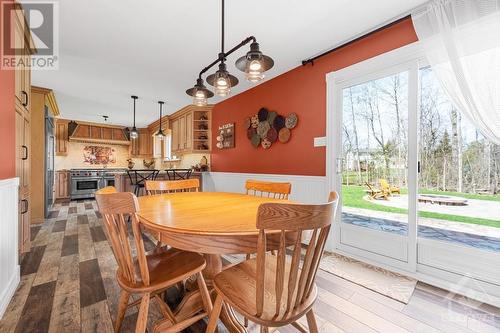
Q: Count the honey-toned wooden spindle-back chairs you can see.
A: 4